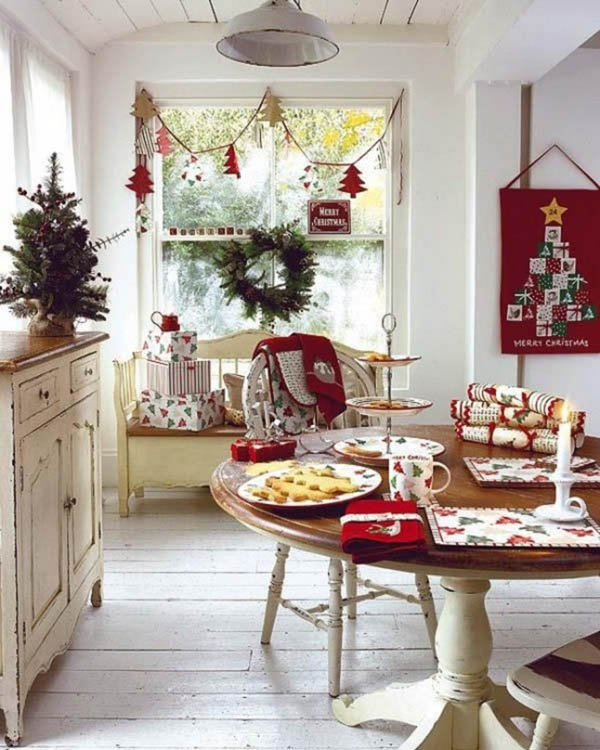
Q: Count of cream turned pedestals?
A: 1